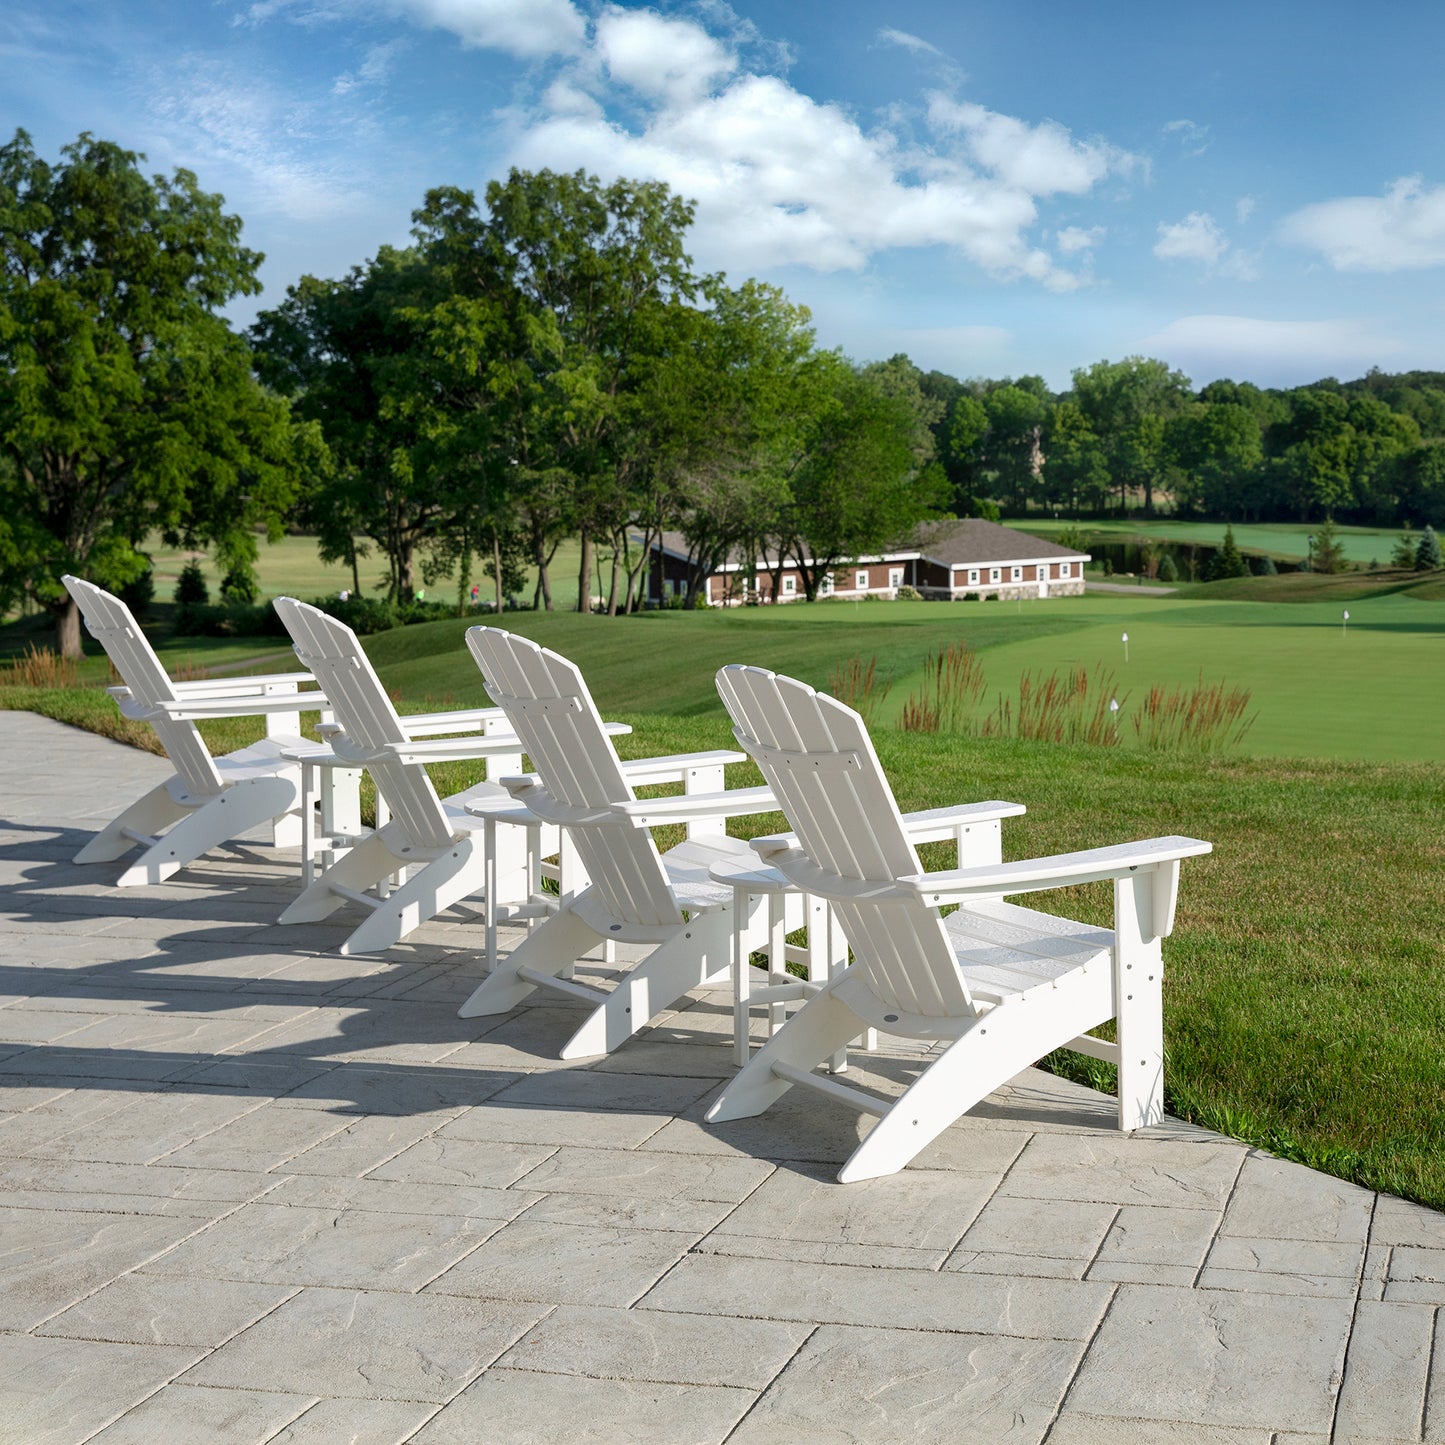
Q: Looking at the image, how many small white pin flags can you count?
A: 3